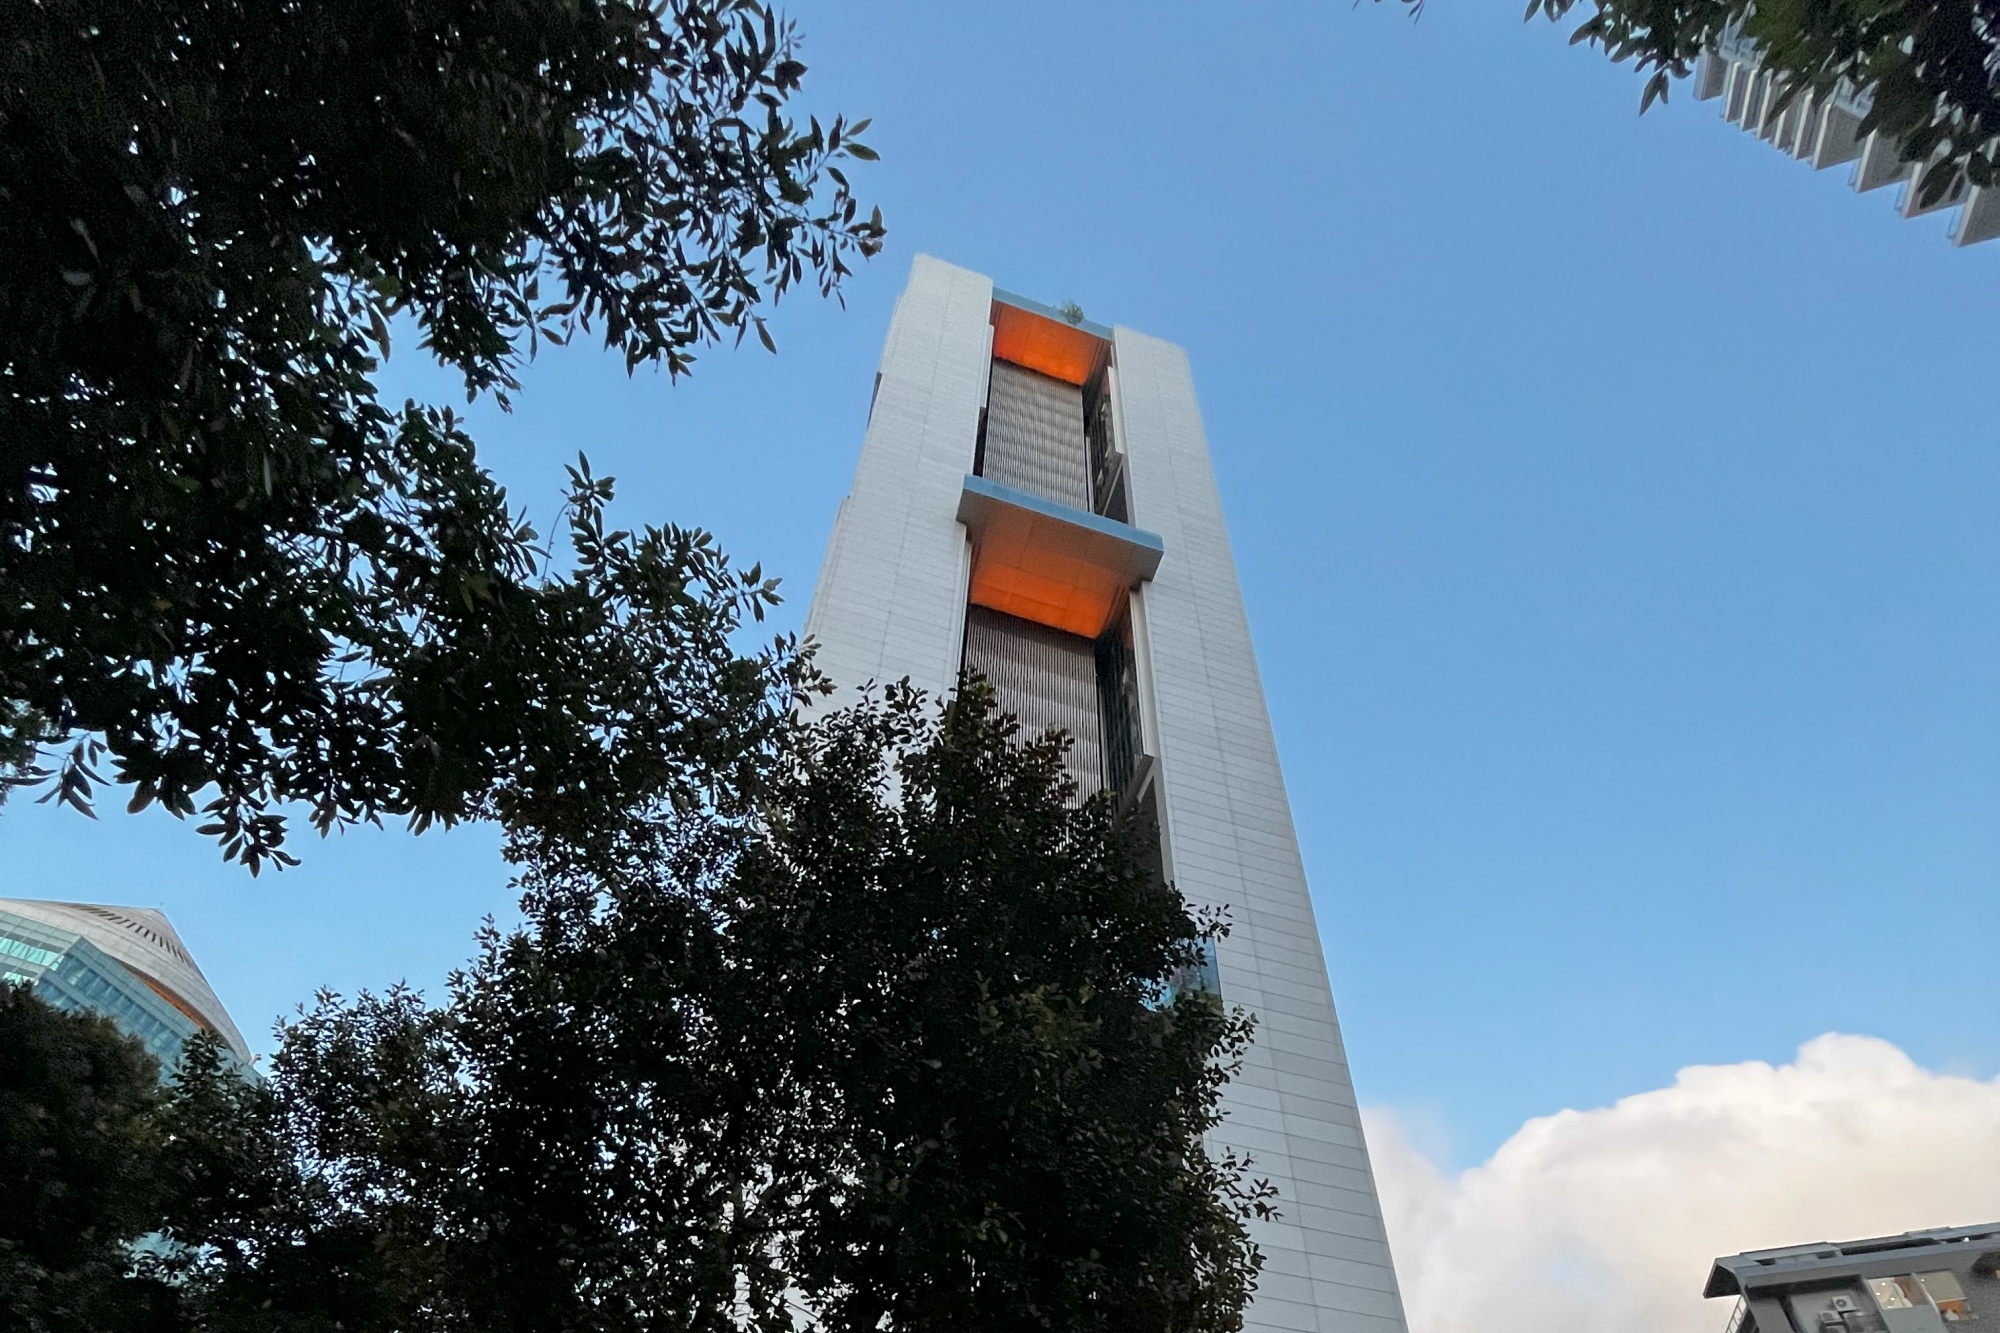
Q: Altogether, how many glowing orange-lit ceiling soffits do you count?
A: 2